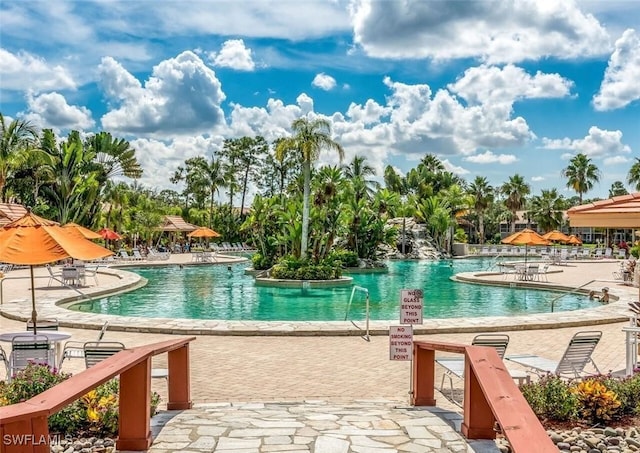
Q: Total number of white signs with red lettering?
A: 2